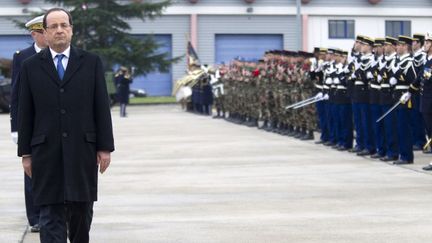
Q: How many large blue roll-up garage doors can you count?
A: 3